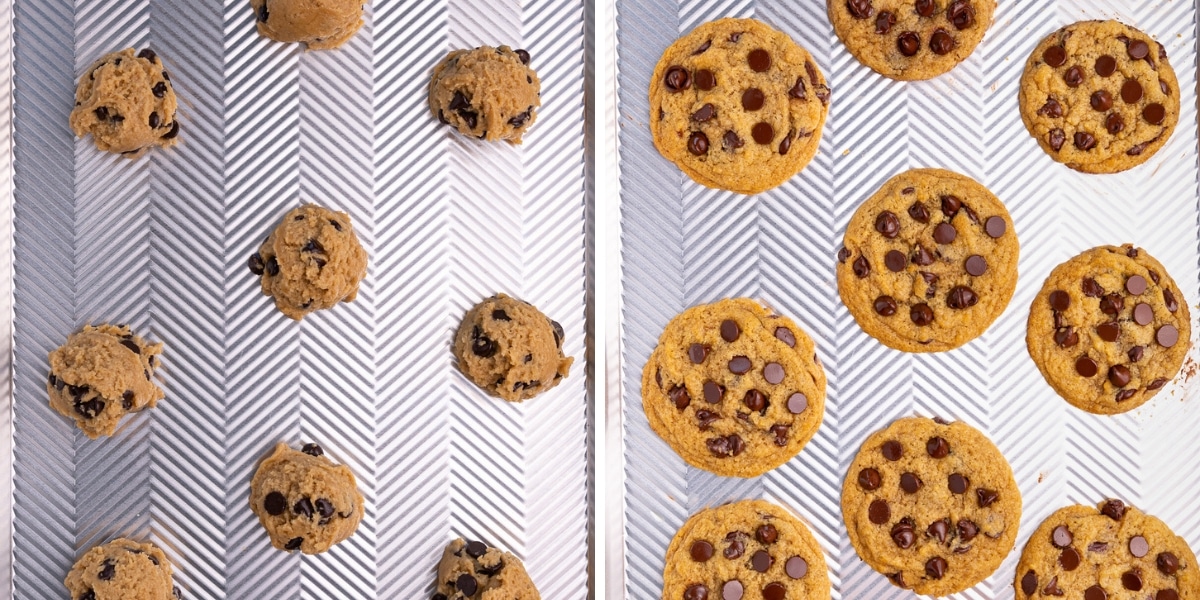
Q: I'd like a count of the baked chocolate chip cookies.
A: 9